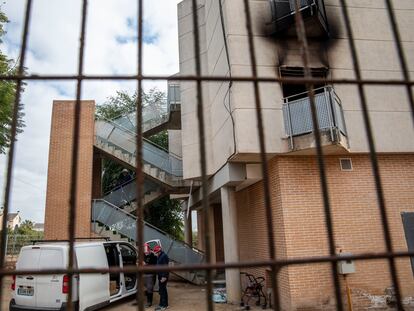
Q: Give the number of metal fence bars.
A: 10